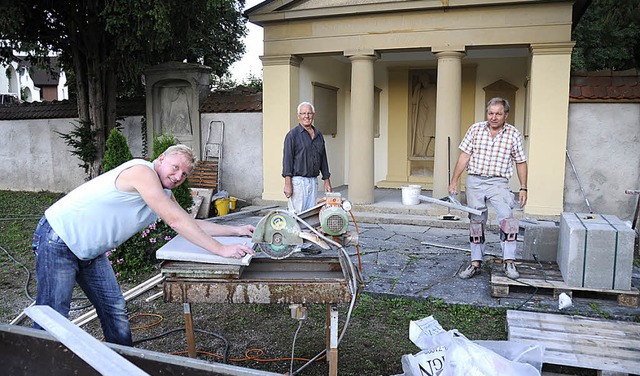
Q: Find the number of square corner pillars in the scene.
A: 2